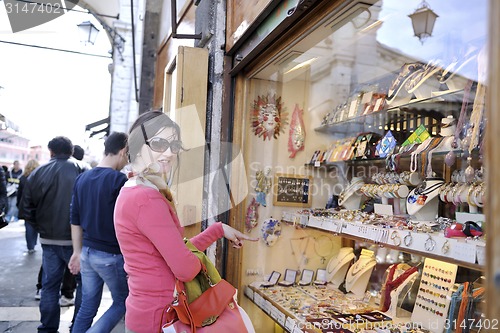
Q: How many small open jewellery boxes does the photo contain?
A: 4